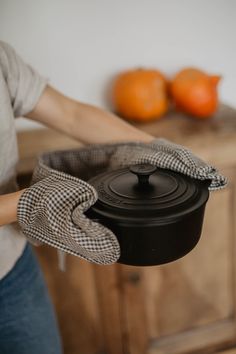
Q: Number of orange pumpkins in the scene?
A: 2